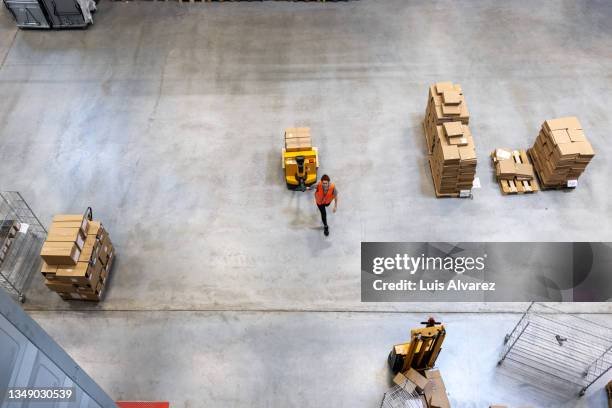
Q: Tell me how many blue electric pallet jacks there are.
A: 0